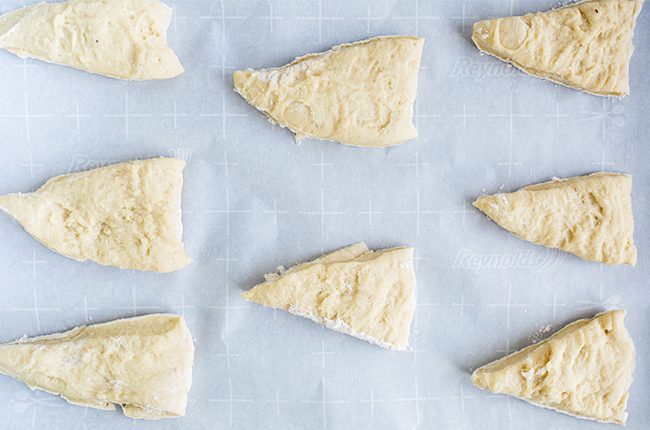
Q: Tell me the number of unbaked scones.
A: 8